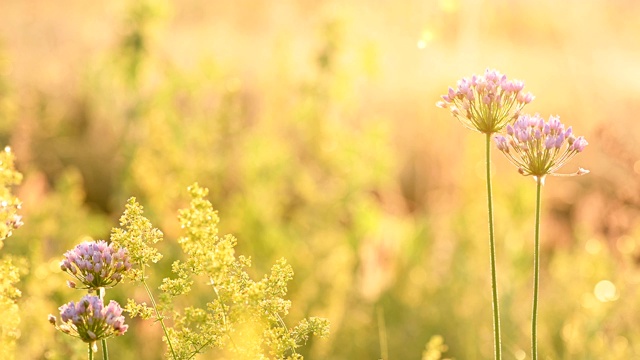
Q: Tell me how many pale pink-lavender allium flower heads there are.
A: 4